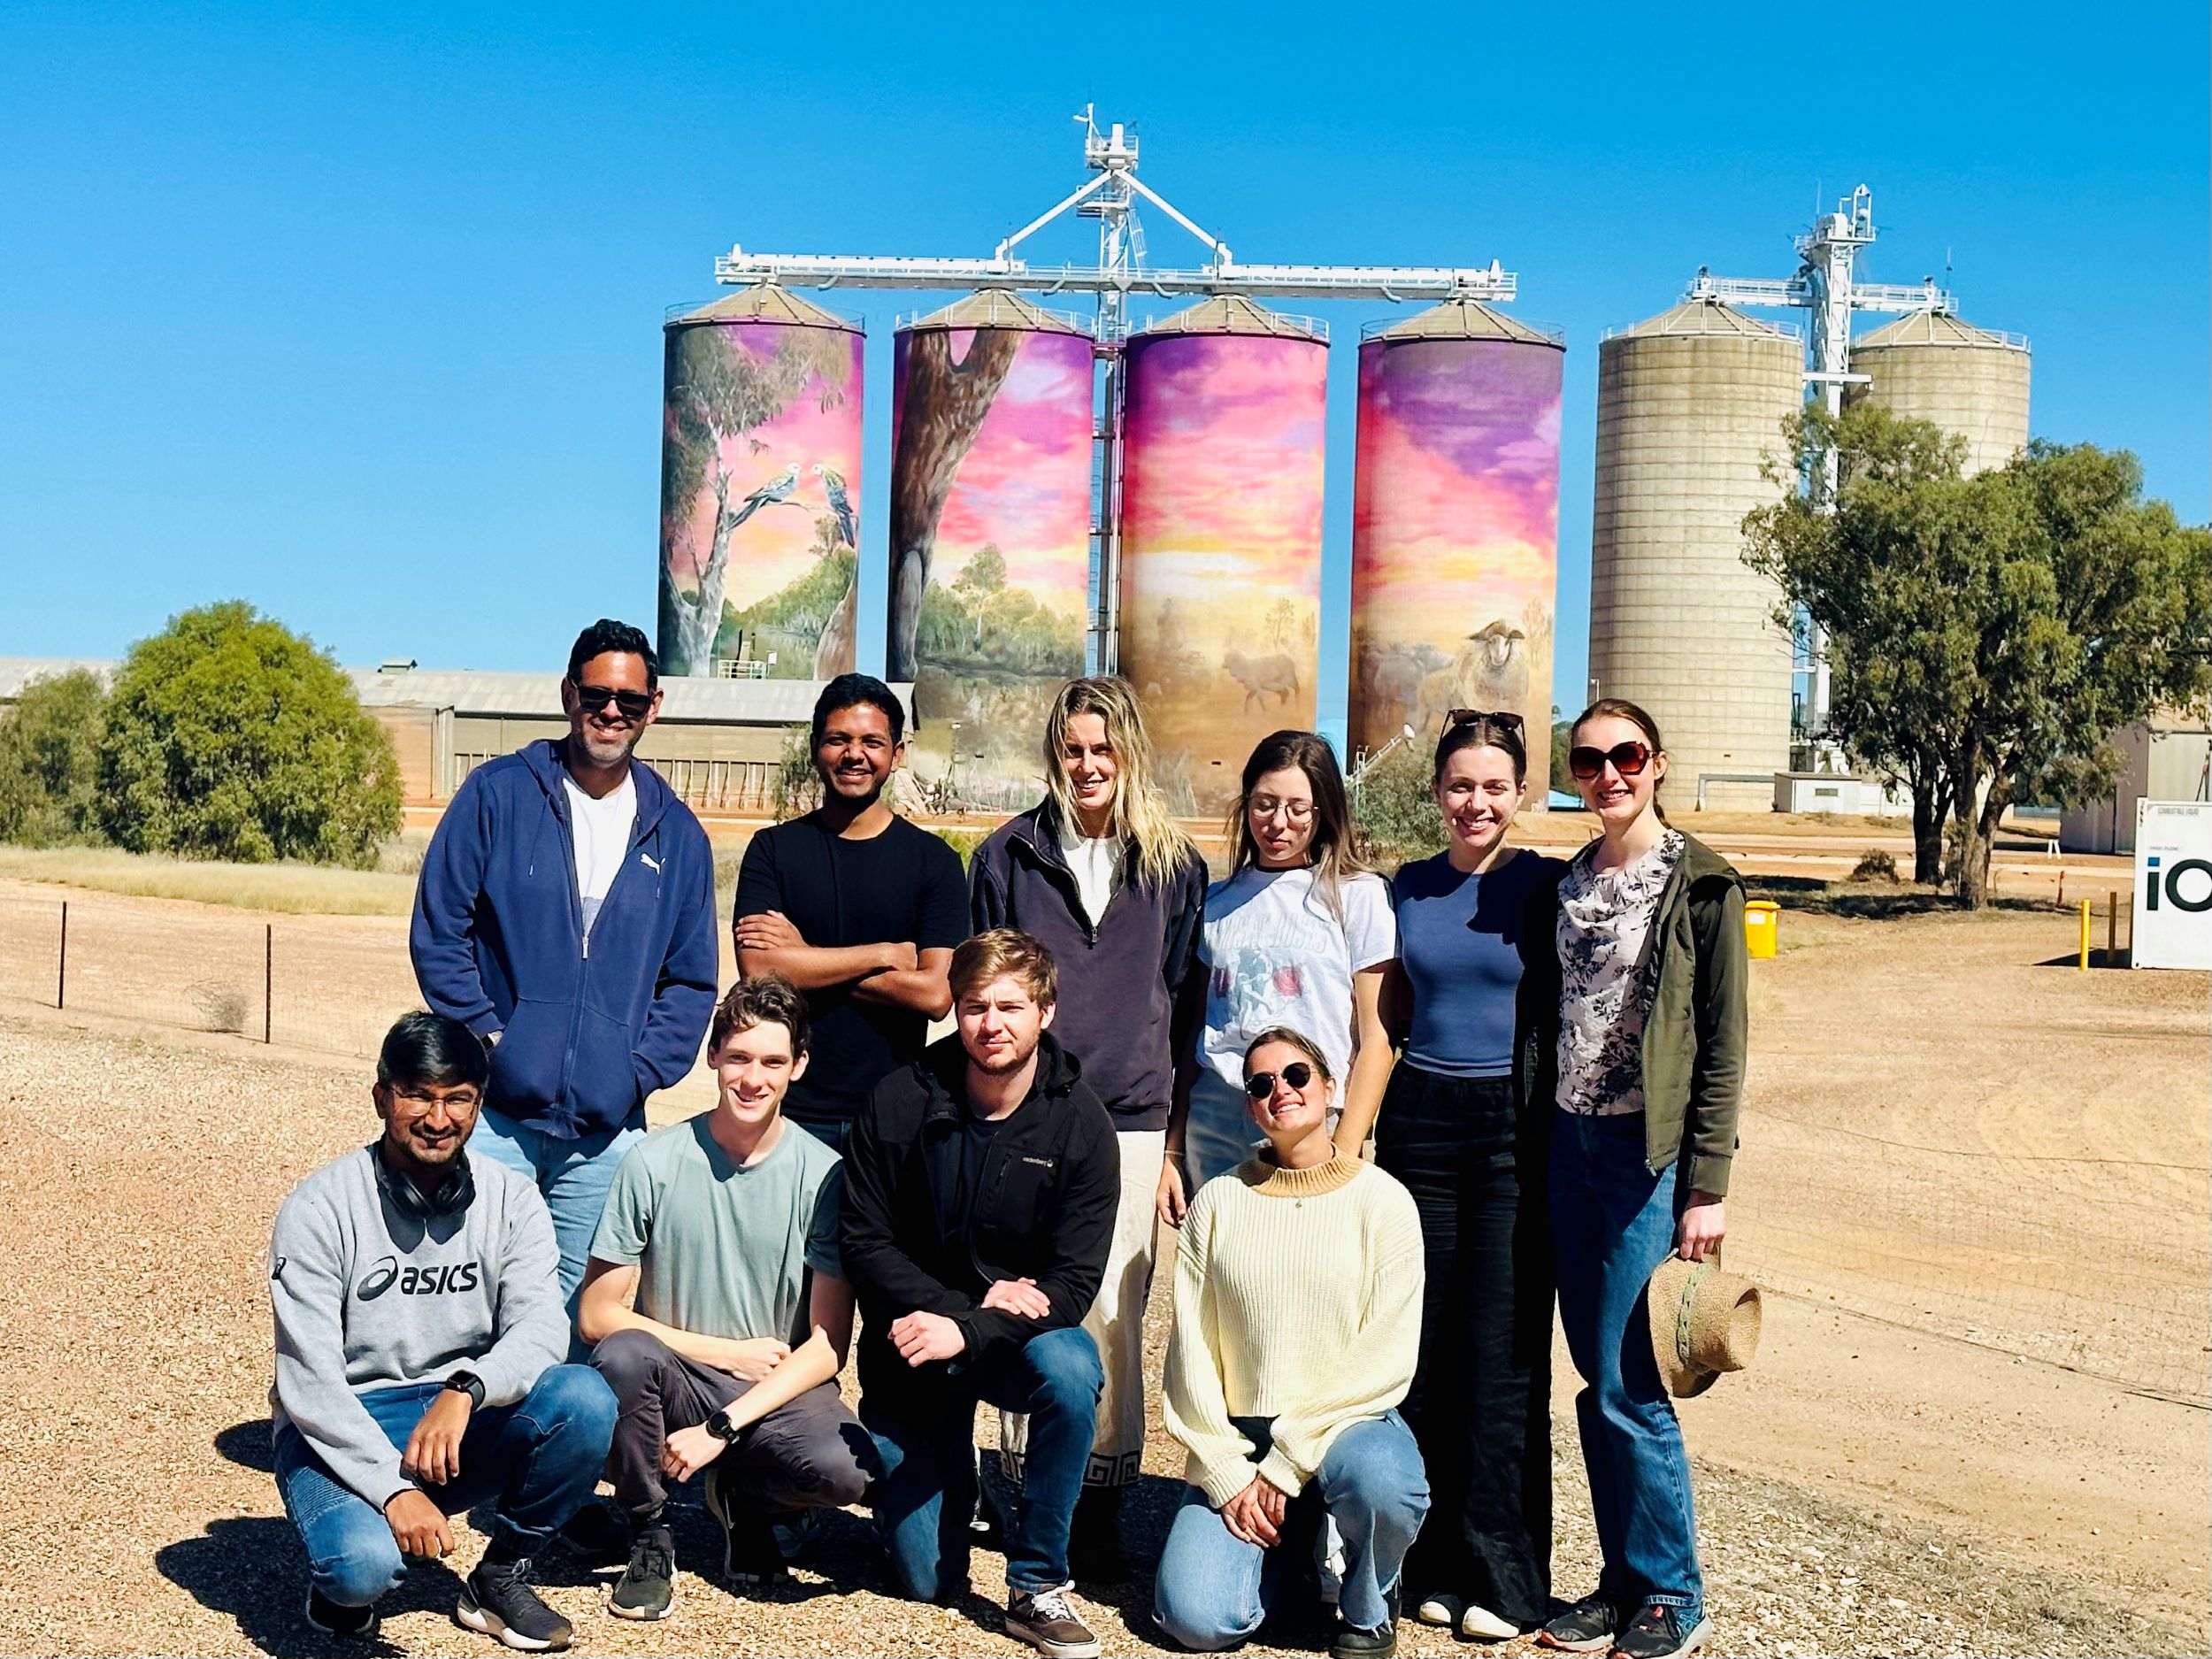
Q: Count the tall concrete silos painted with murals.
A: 4